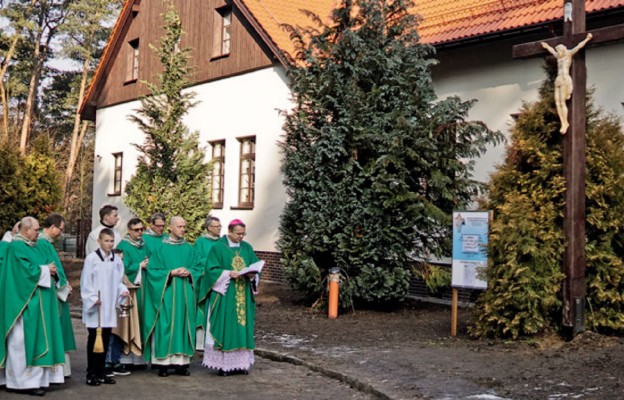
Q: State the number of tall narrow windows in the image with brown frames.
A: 5